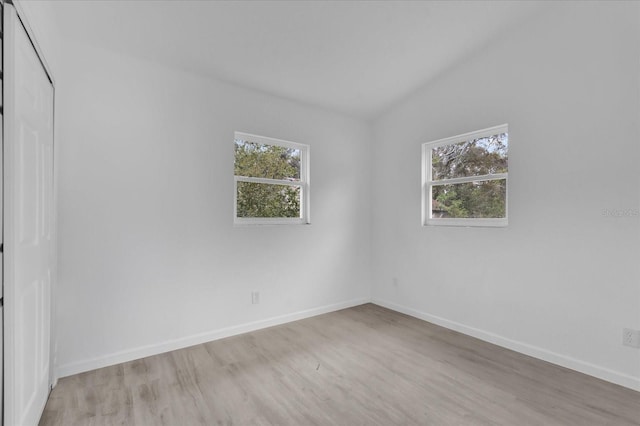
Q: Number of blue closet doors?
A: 0